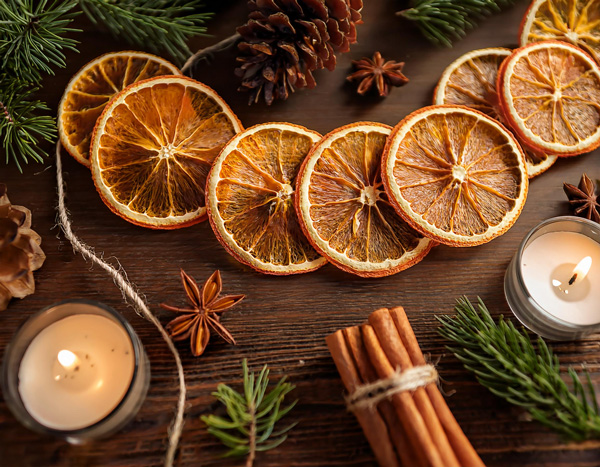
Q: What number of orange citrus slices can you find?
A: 8